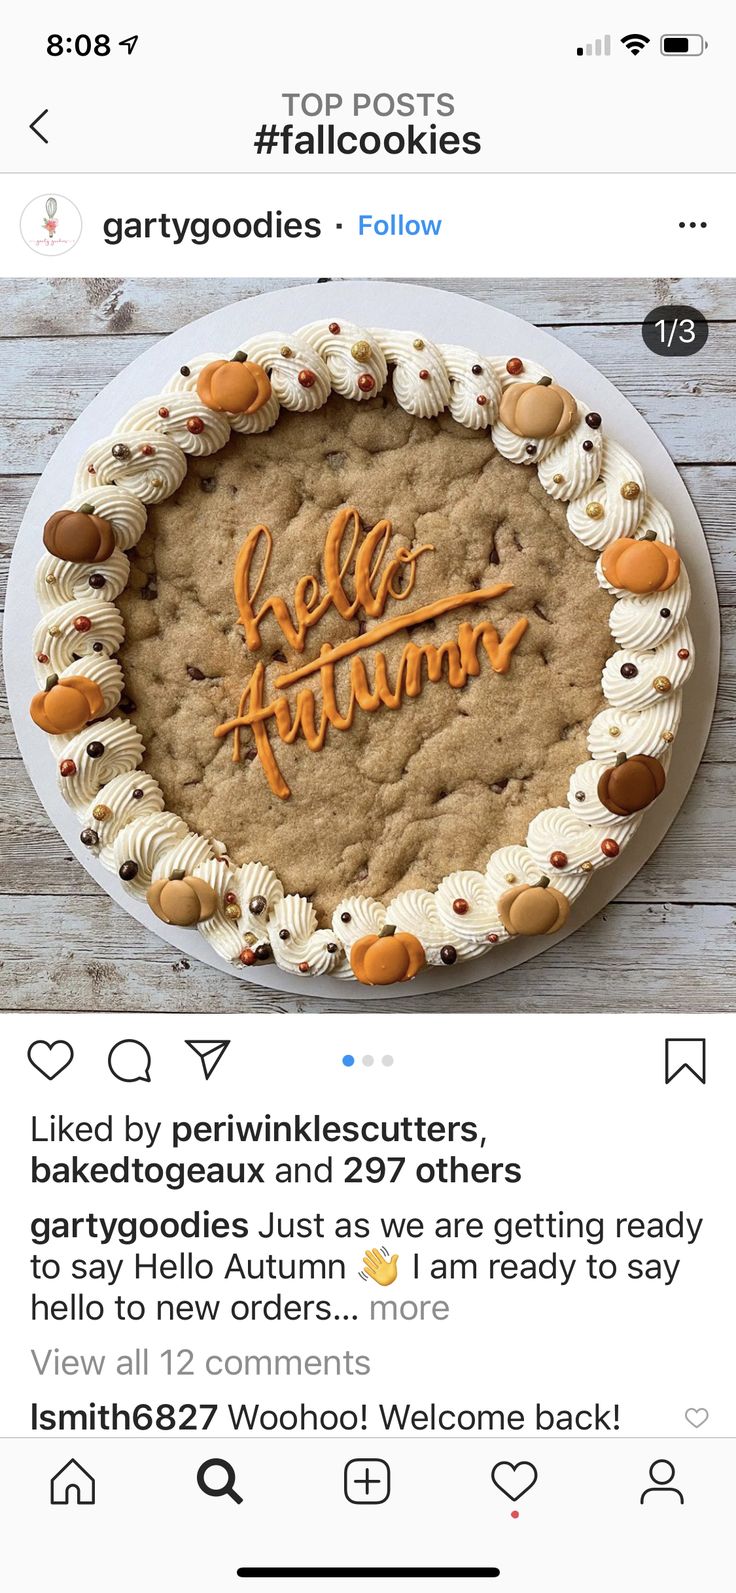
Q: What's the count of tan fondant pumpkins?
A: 3